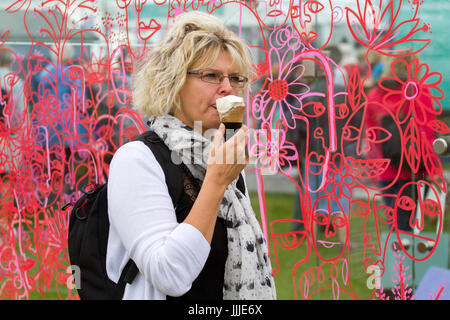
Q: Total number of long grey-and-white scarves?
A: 1